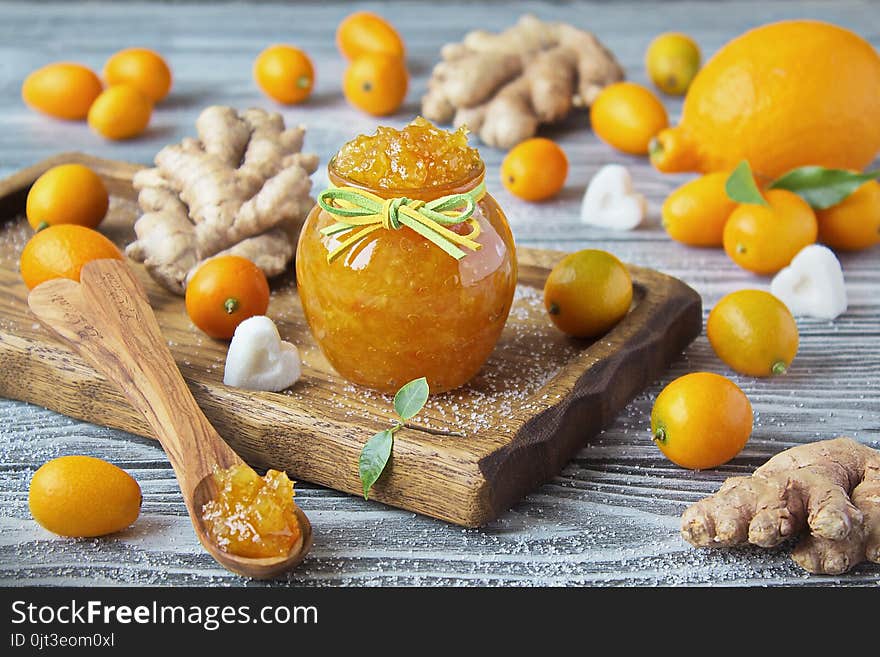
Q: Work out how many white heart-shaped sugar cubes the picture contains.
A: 3